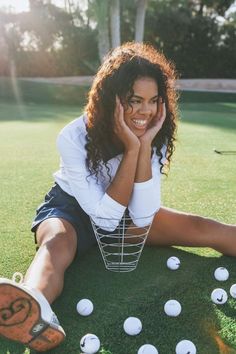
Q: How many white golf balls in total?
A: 10